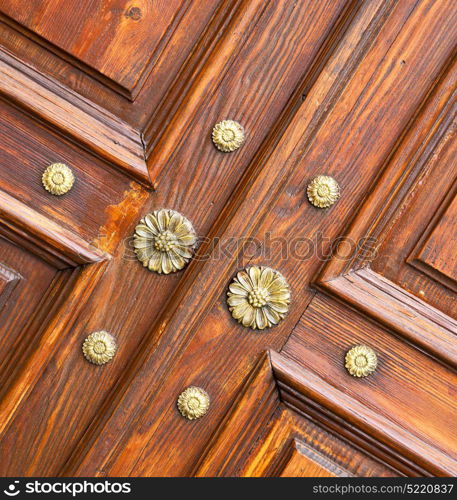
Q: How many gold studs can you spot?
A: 8